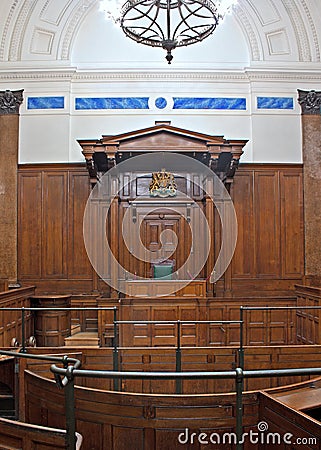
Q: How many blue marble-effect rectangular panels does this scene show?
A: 4